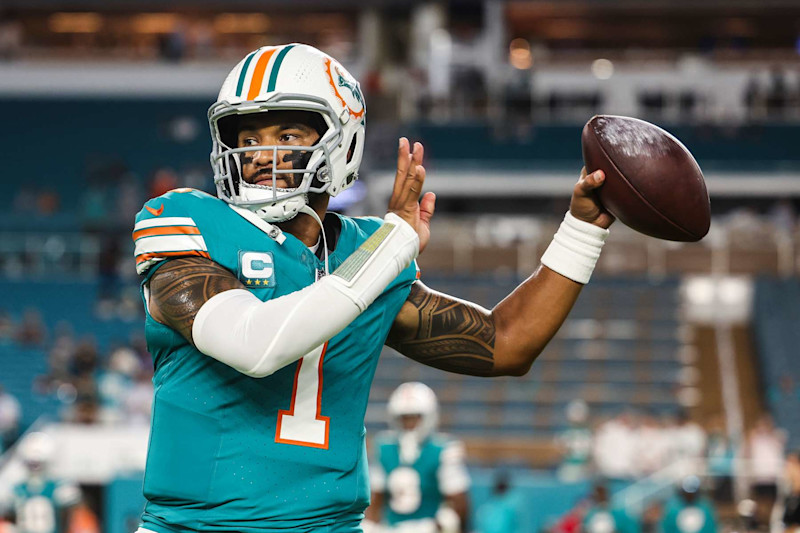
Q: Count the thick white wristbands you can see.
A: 1